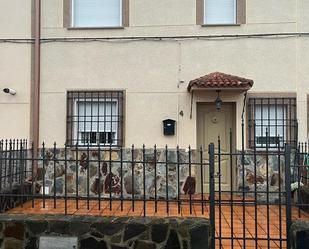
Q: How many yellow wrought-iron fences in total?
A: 0